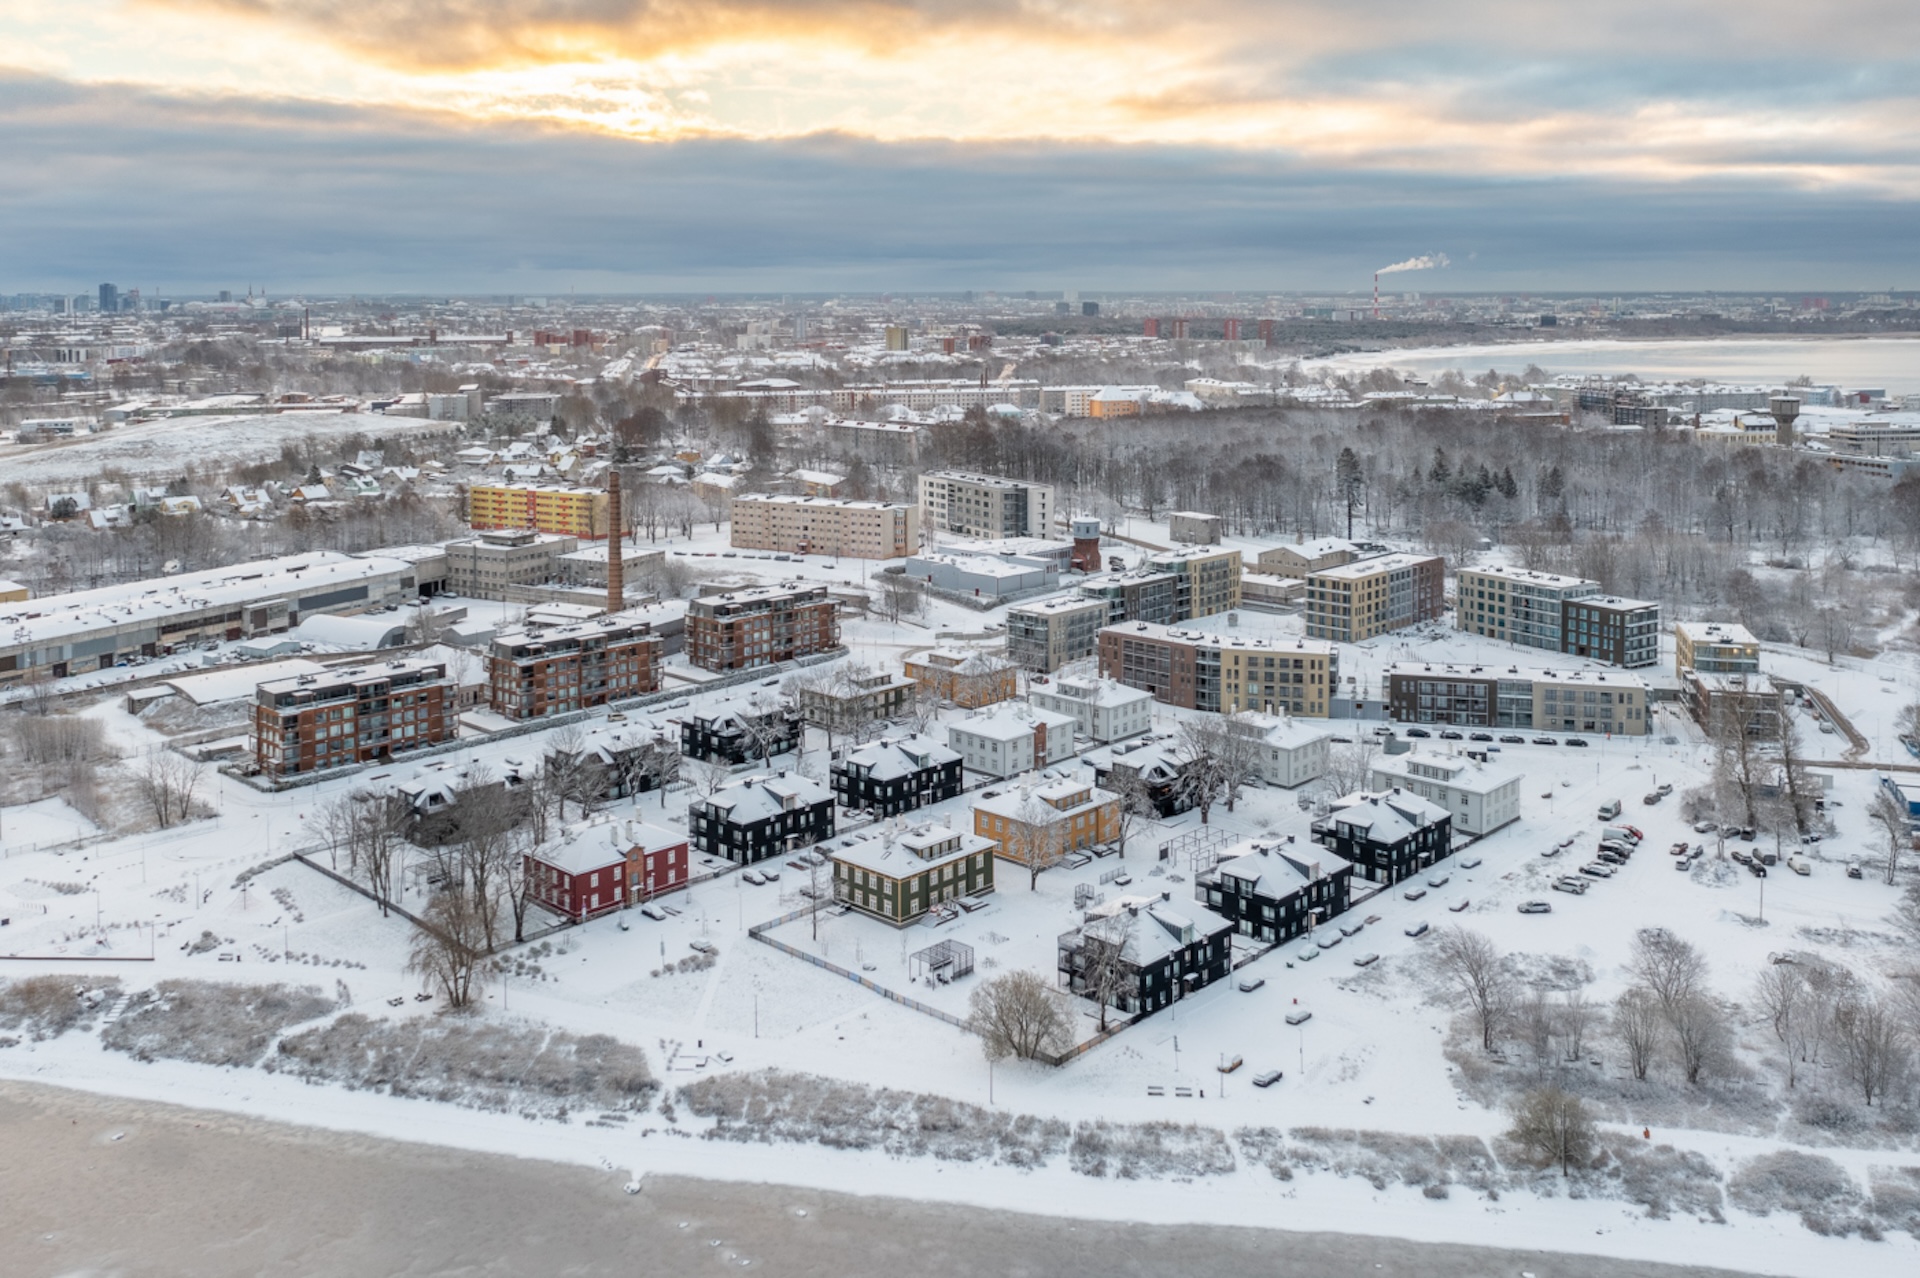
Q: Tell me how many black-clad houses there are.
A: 9